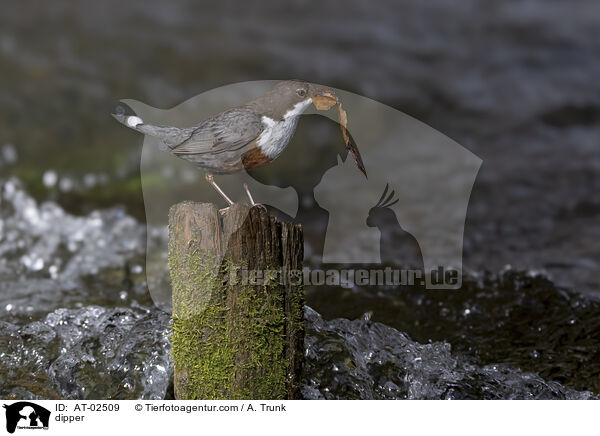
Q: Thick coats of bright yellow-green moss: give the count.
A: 1